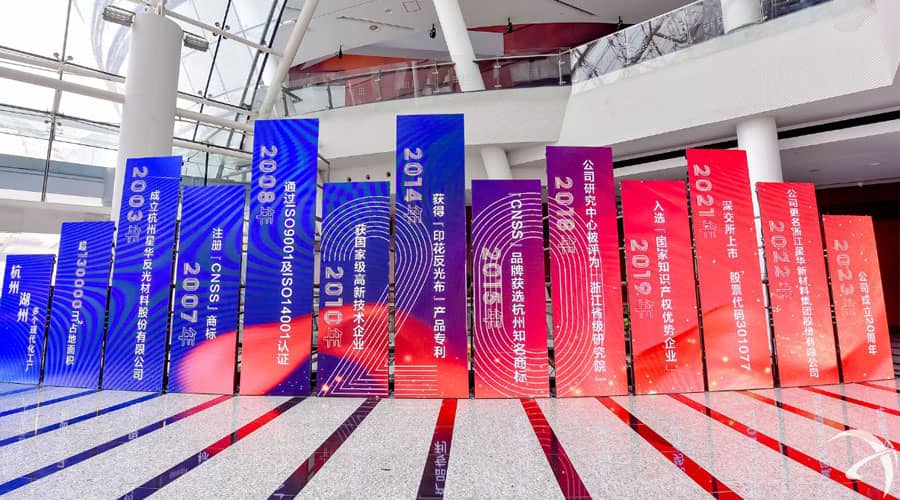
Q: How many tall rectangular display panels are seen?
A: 13